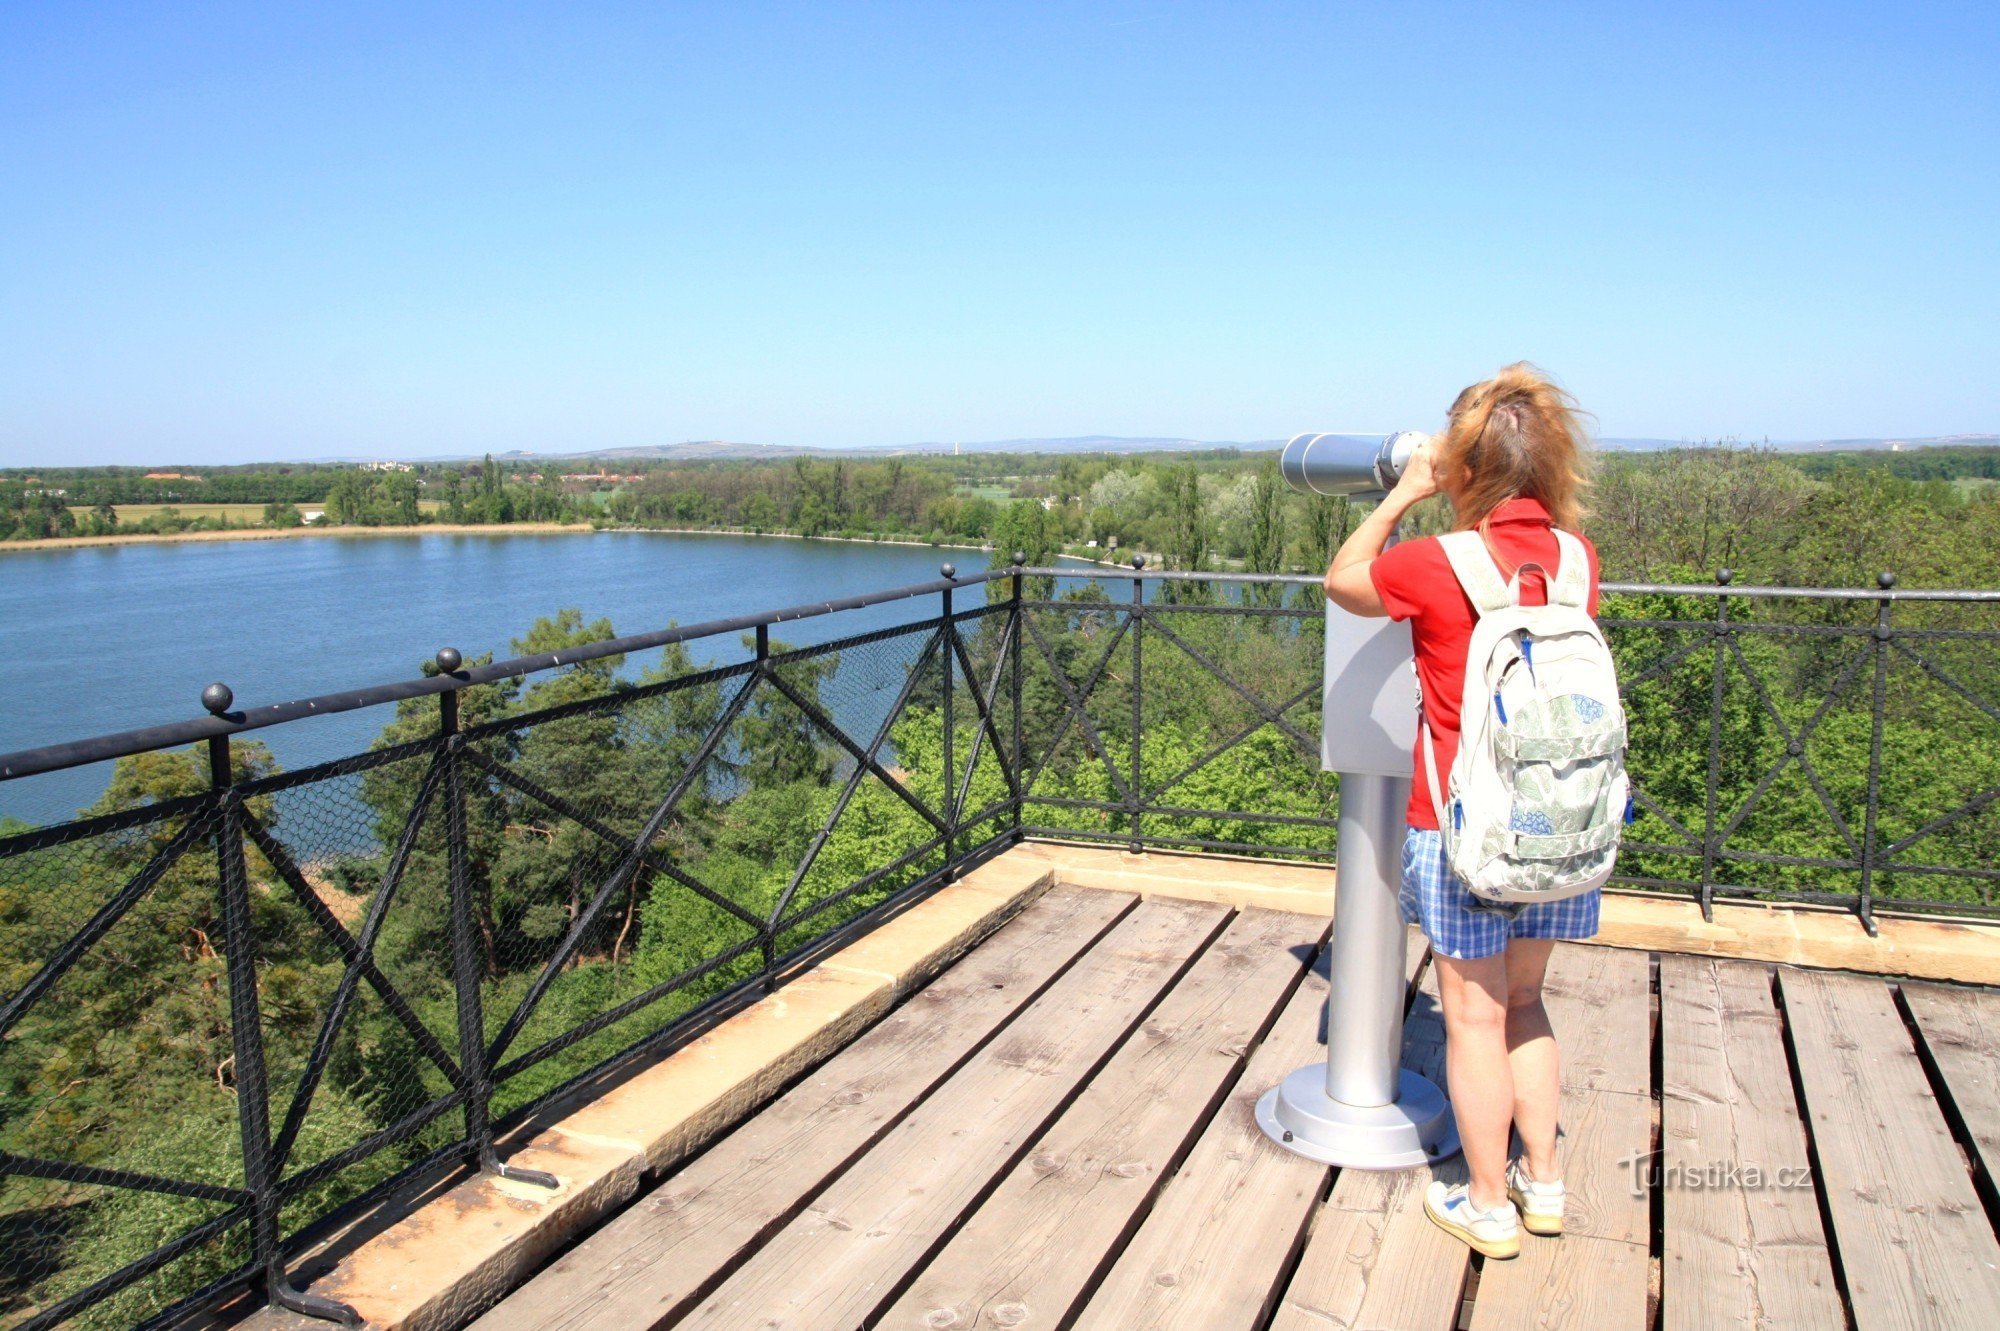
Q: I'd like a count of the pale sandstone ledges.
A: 2